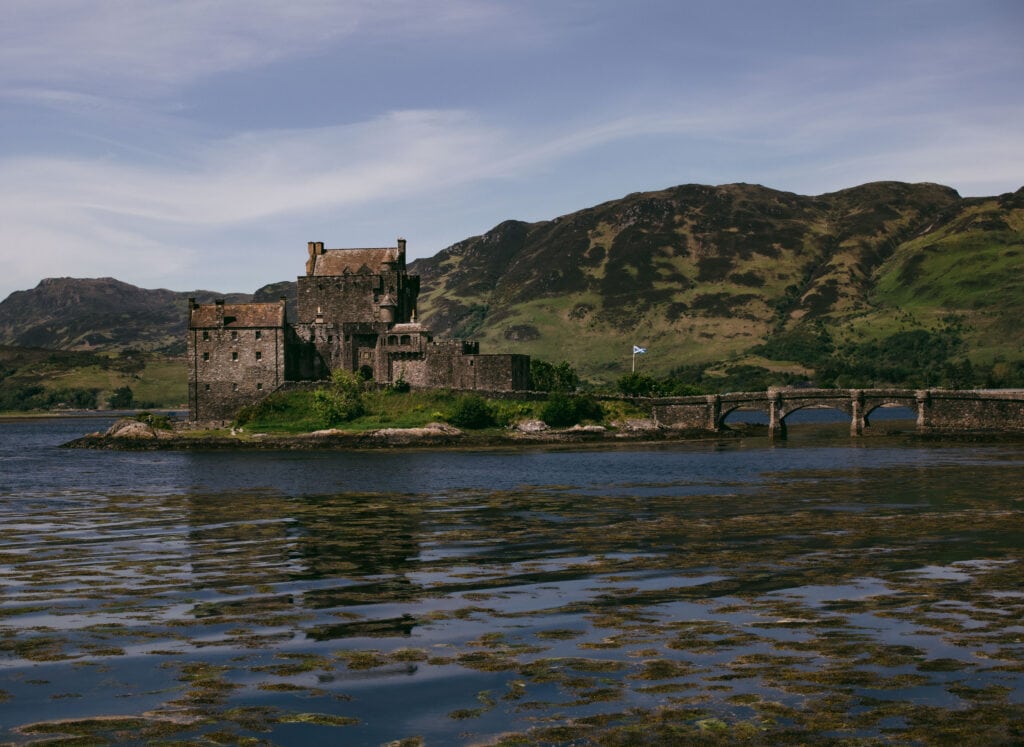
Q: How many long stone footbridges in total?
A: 1